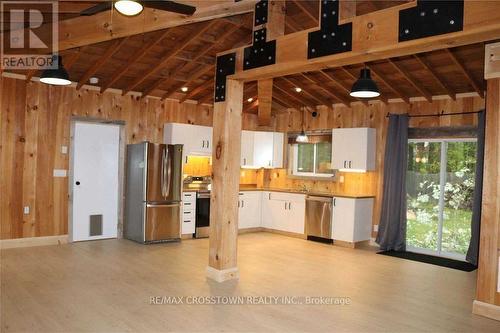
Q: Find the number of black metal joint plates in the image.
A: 5